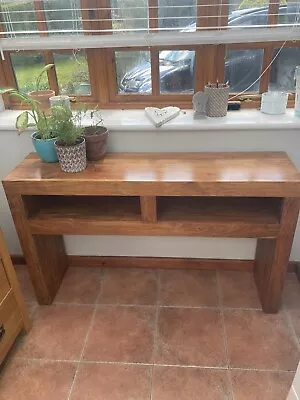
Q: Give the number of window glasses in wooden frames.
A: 12